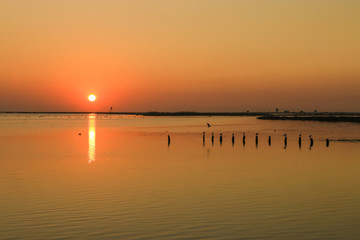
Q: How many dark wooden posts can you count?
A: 12